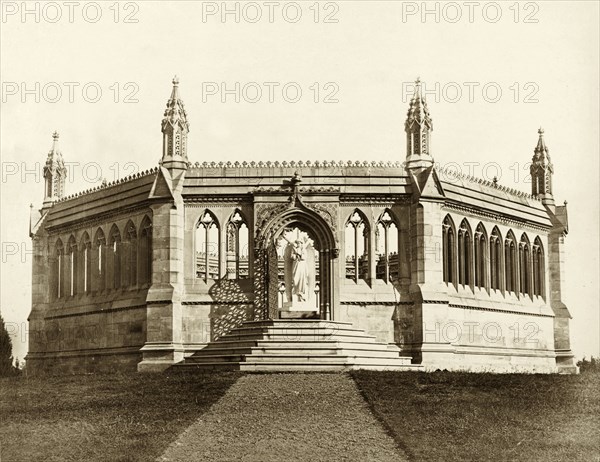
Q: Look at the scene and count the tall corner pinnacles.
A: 4